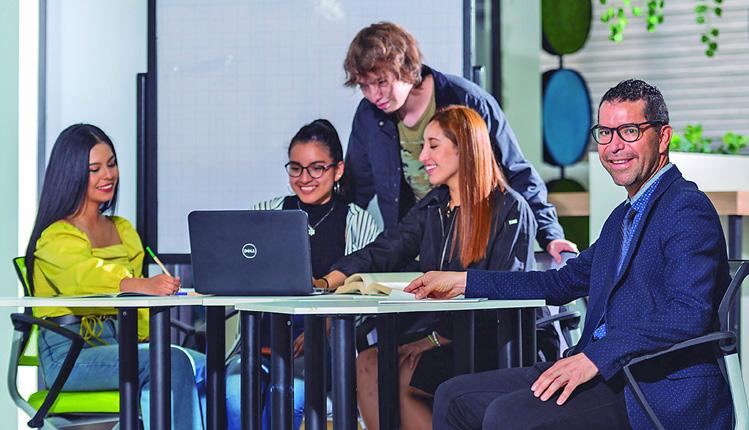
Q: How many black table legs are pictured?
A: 11